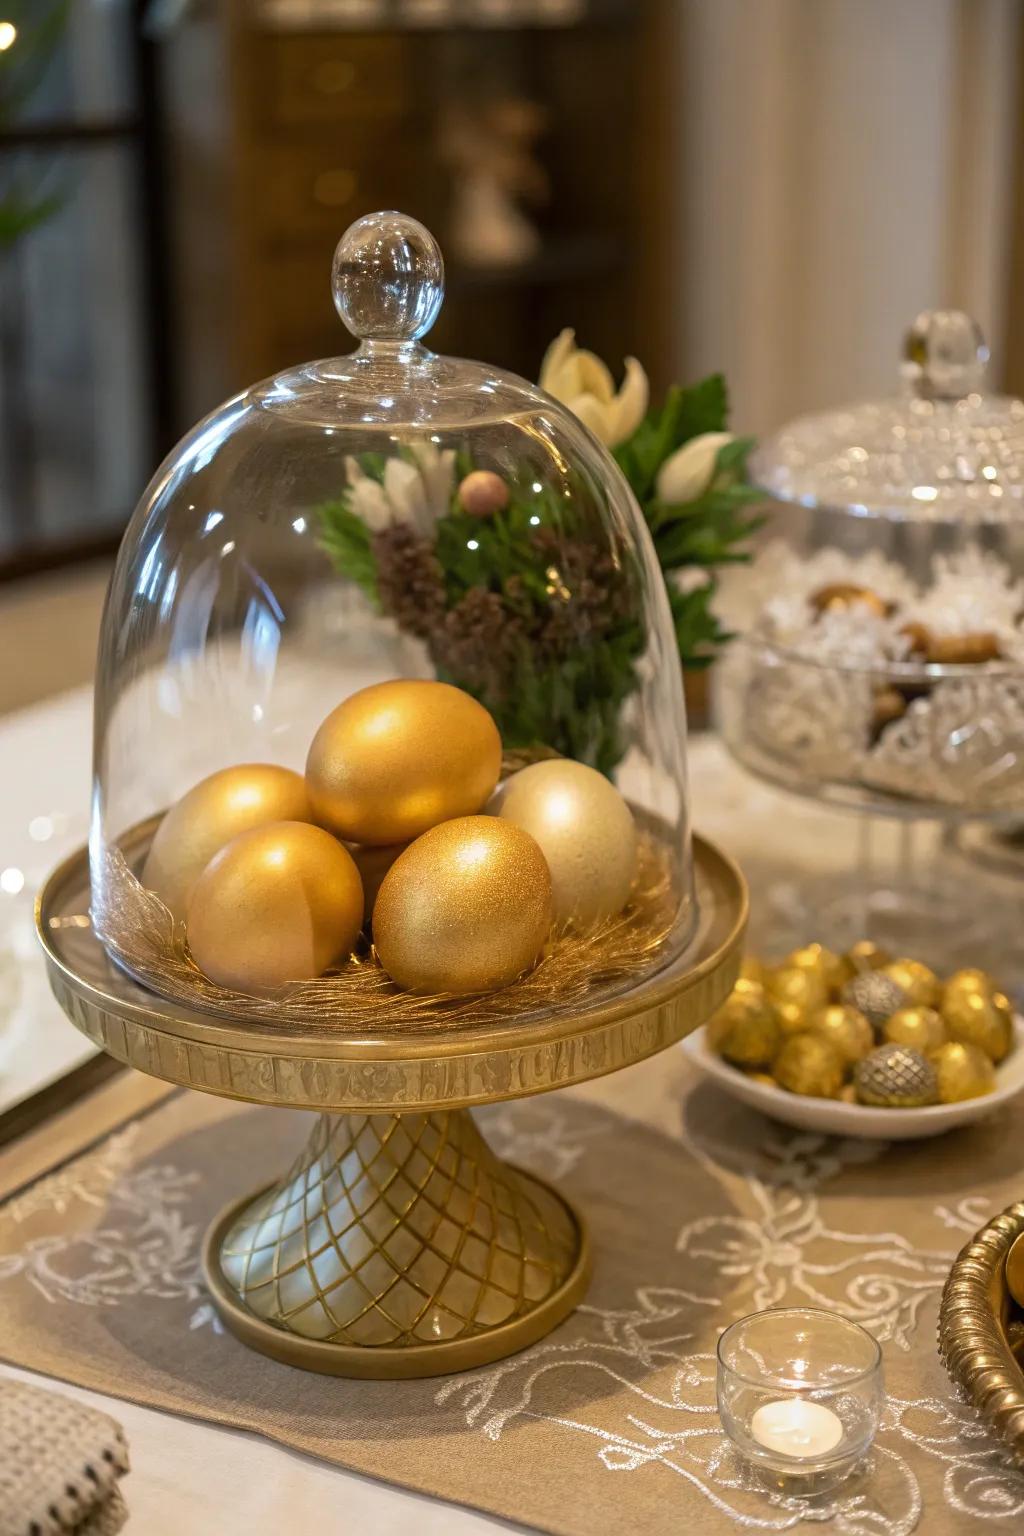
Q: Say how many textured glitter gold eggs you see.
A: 1